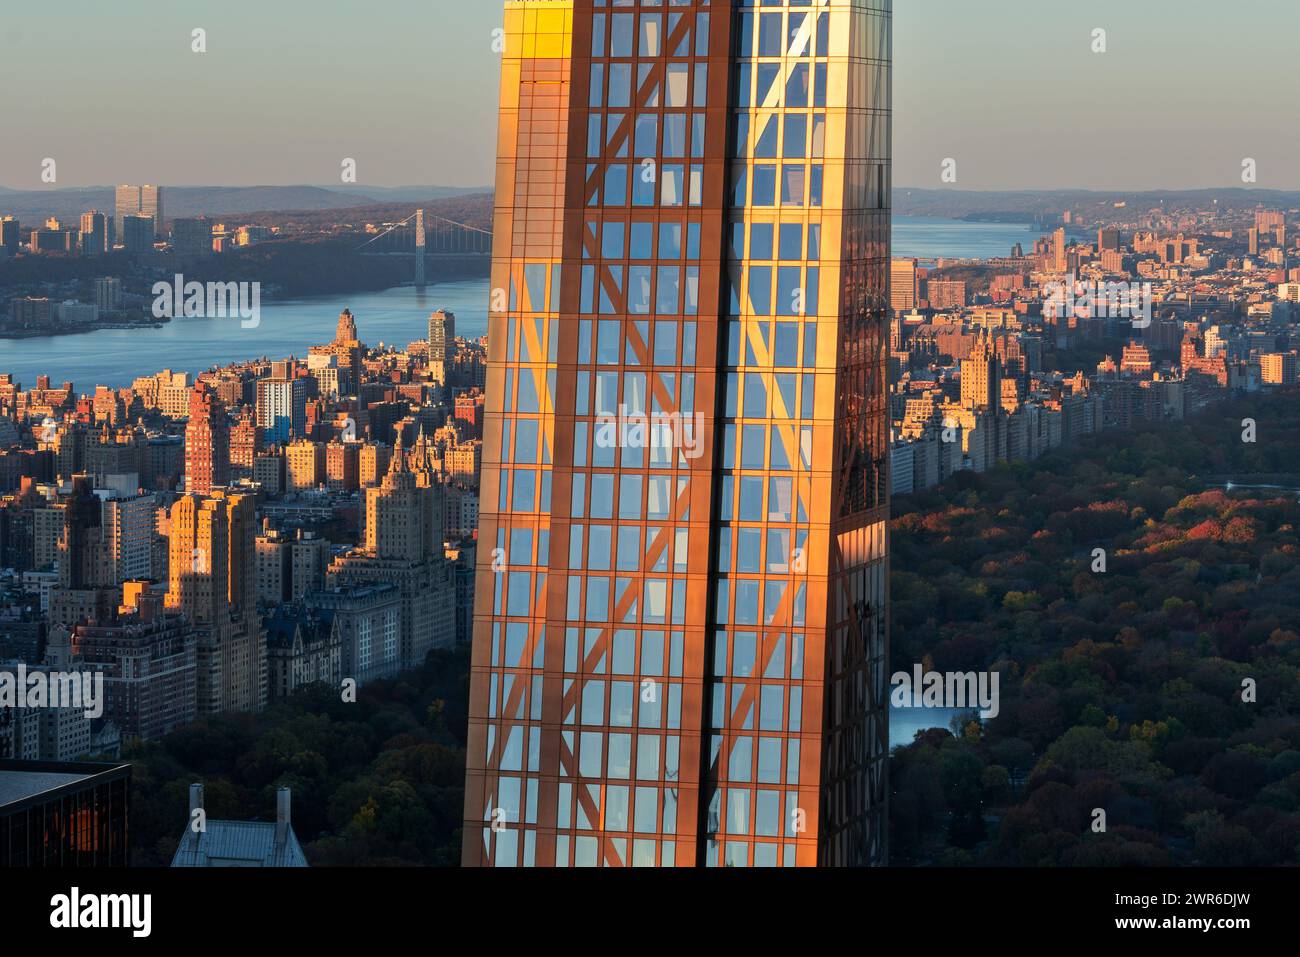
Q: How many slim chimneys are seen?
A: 2